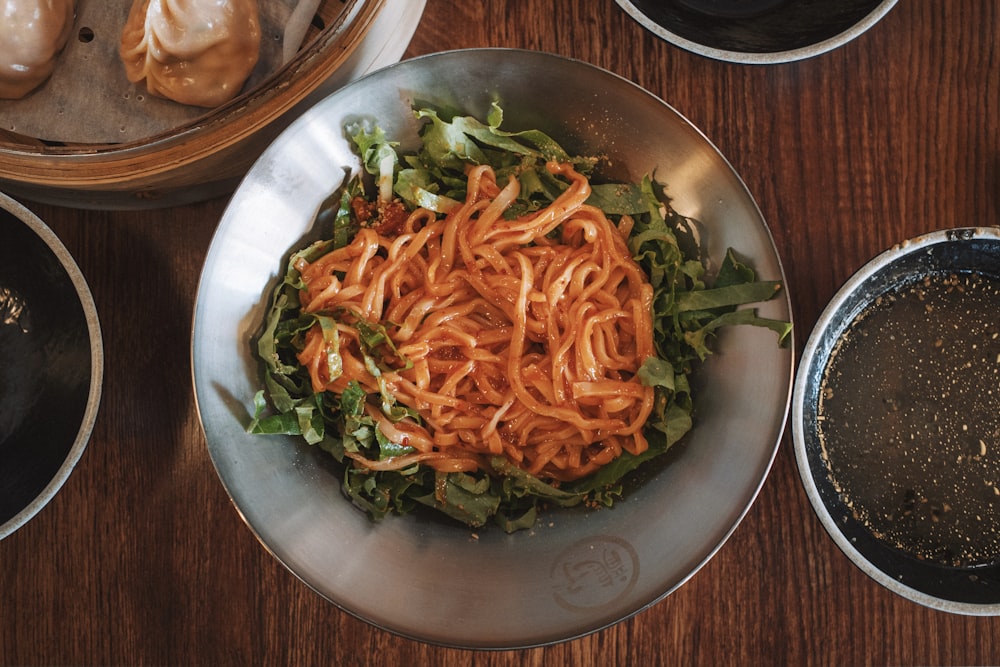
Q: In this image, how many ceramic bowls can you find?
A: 3